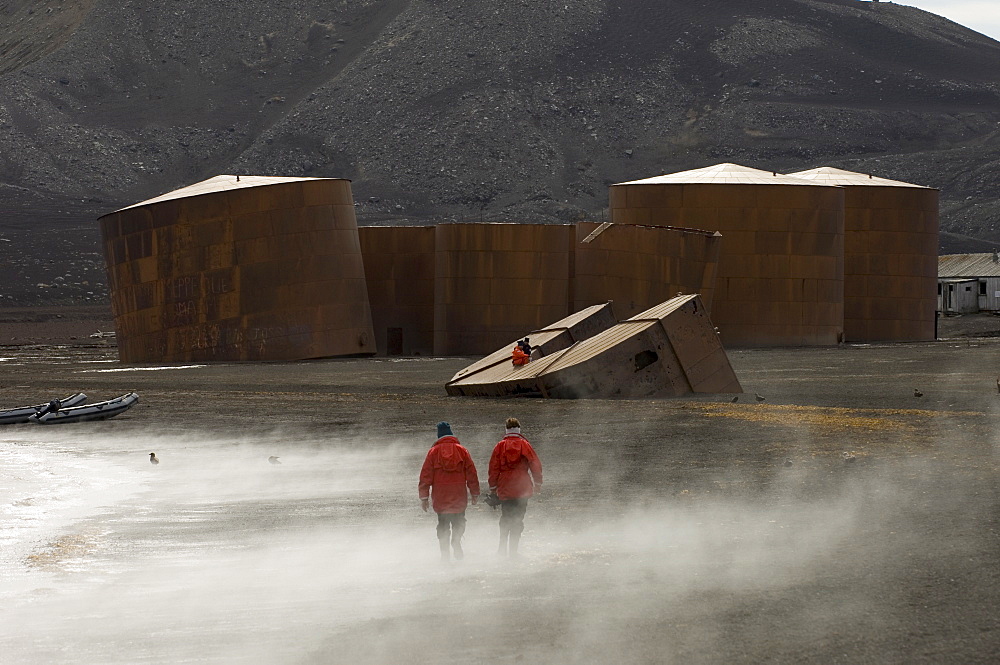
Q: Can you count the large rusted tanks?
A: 6